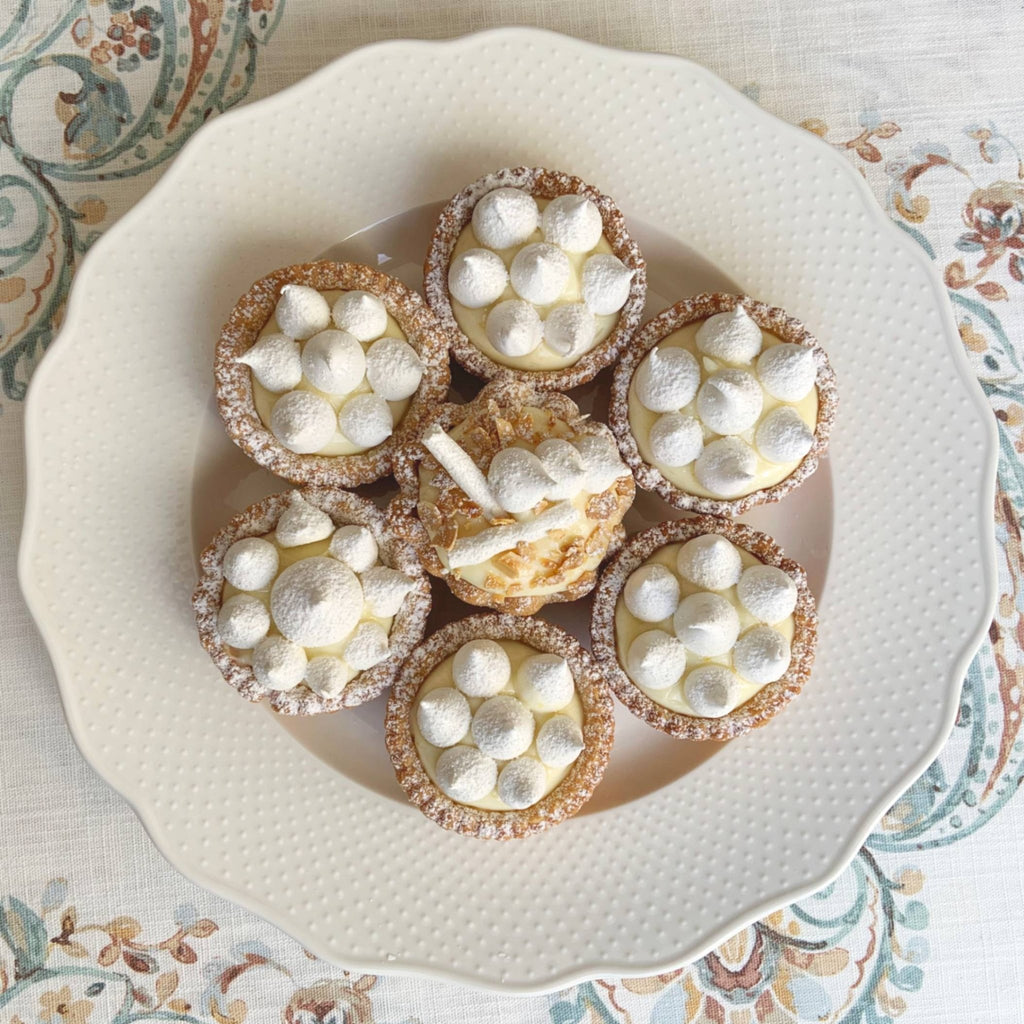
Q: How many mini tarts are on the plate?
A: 7